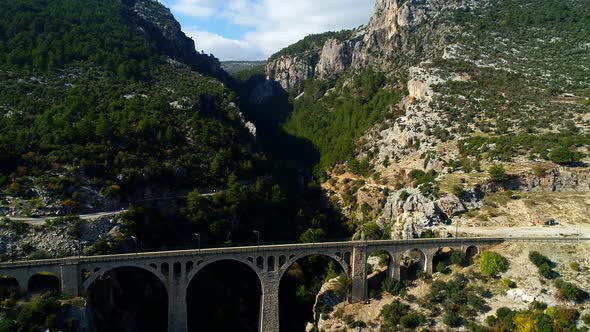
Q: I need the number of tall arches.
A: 3